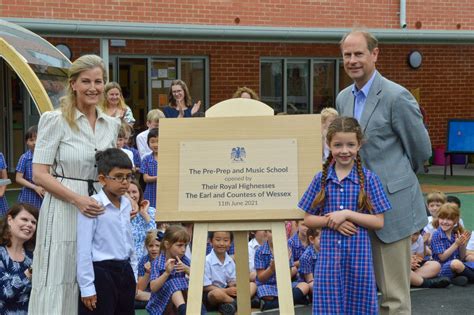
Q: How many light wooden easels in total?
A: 1